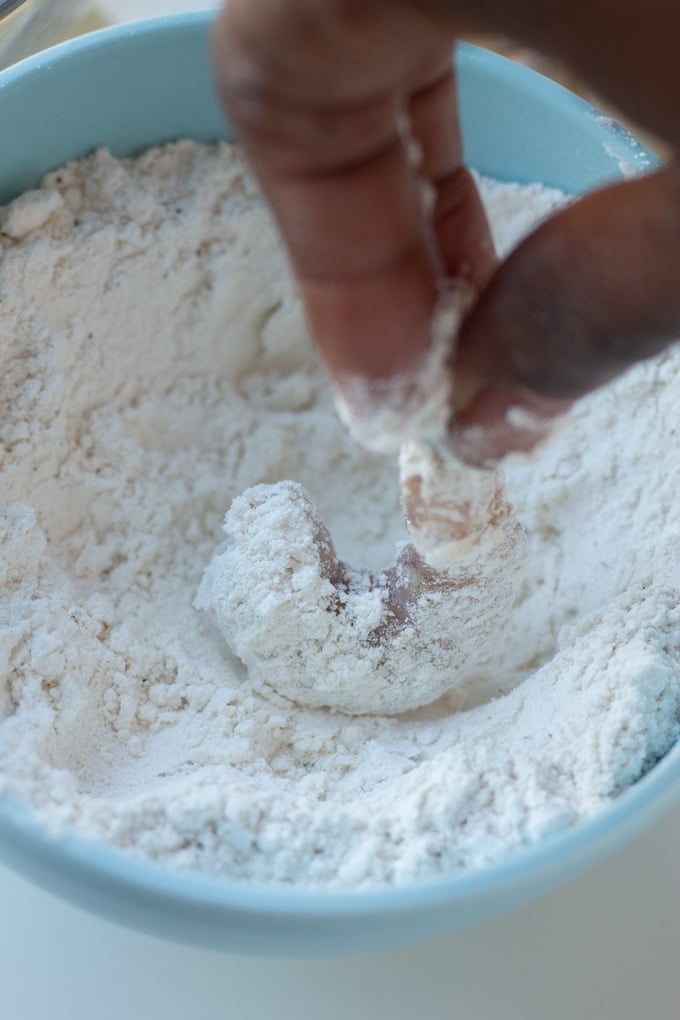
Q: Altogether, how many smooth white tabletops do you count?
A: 1